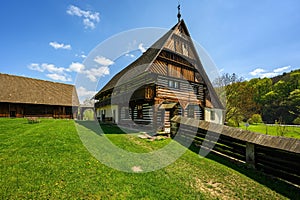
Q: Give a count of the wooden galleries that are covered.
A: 1